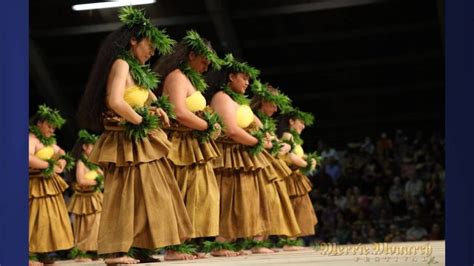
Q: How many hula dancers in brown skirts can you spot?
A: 7